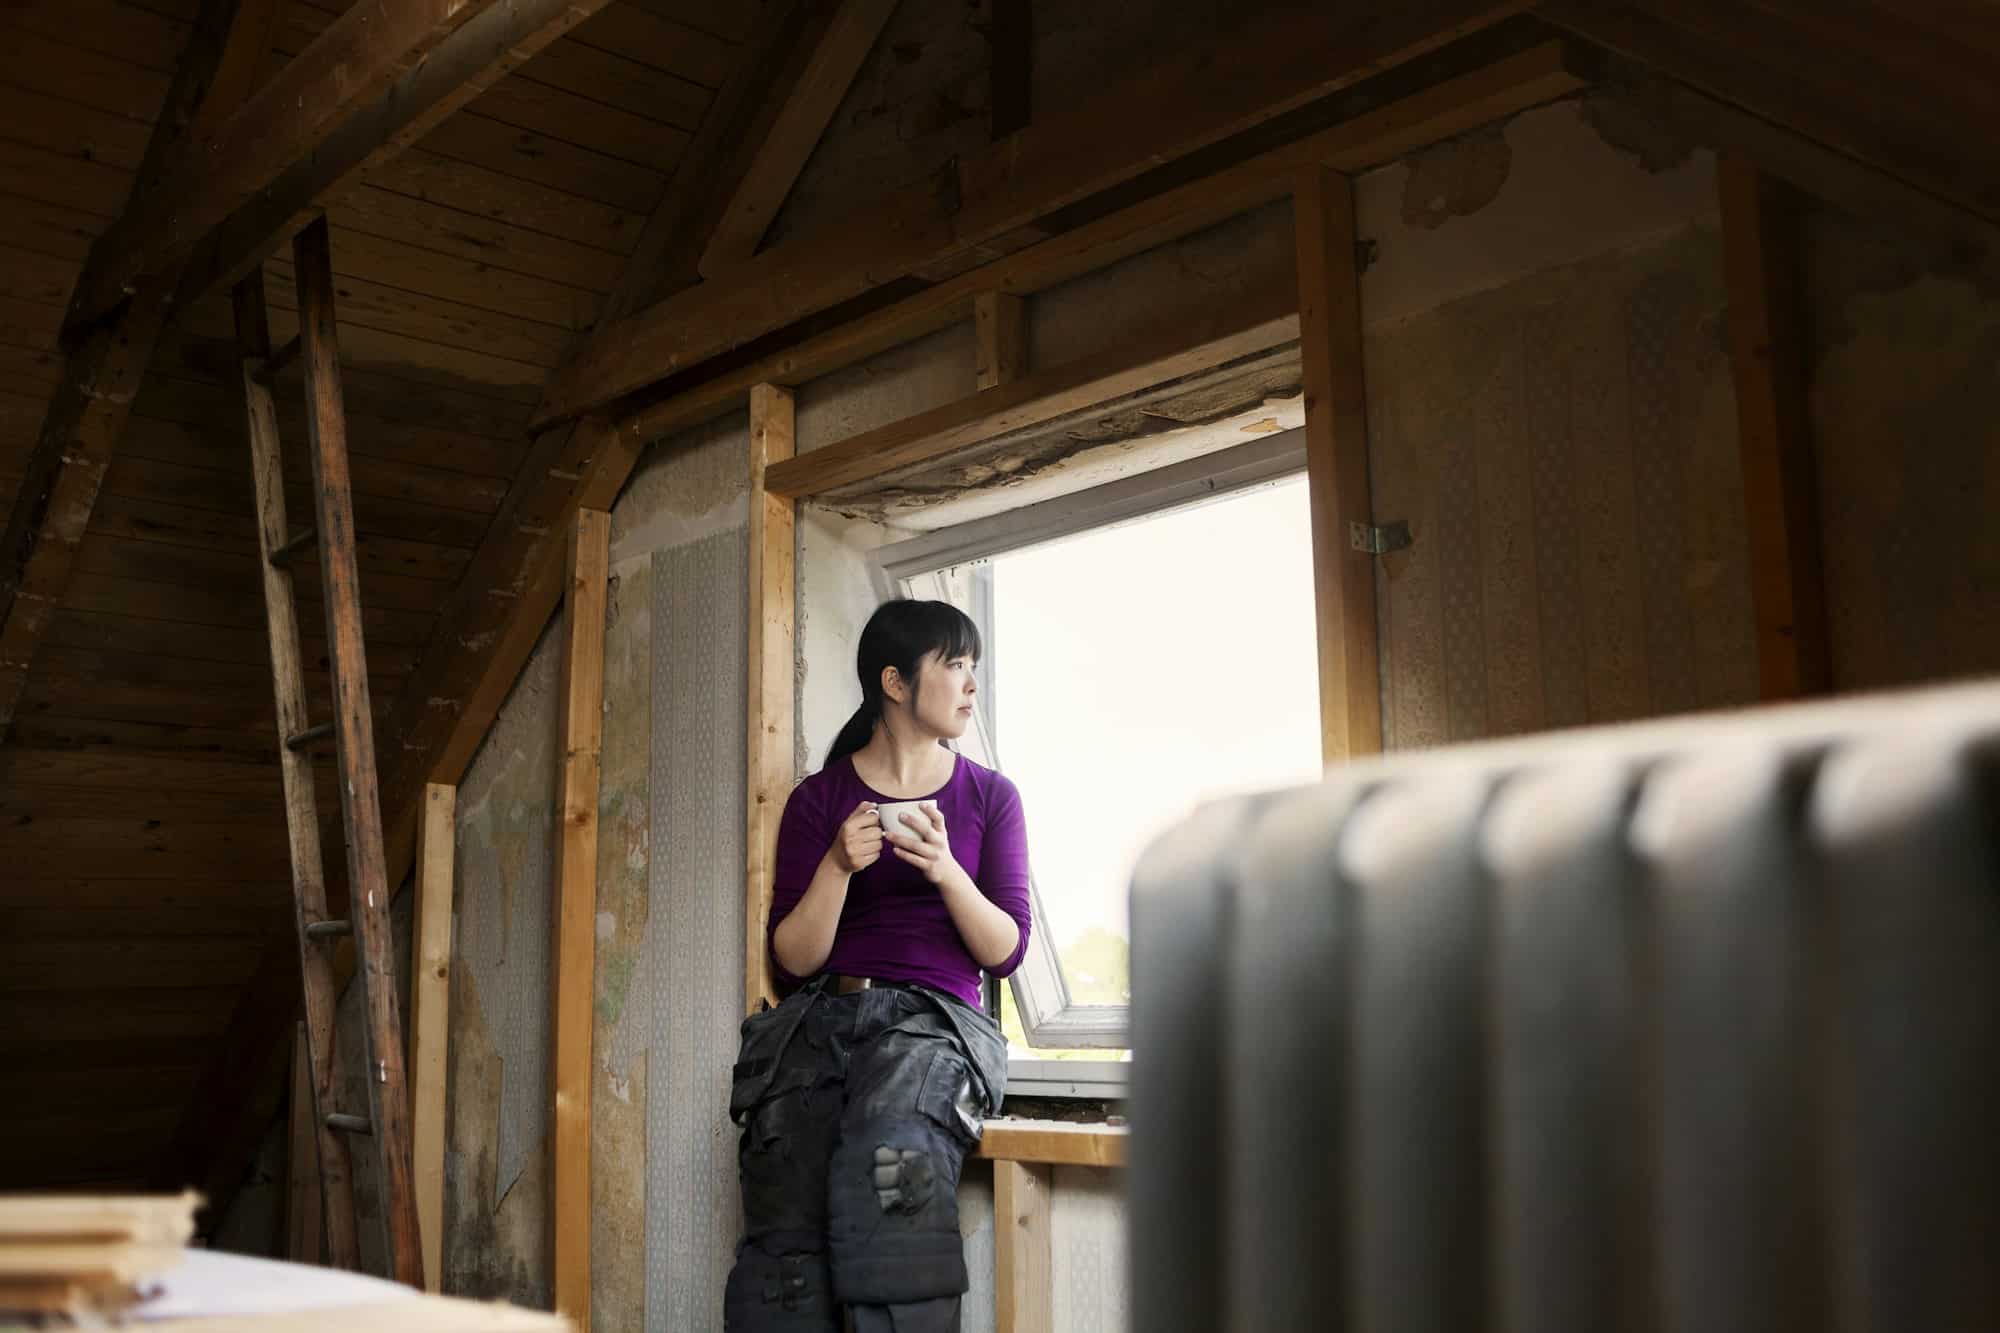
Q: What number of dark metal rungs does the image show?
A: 5